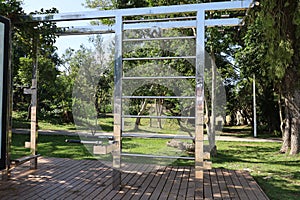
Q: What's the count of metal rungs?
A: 8